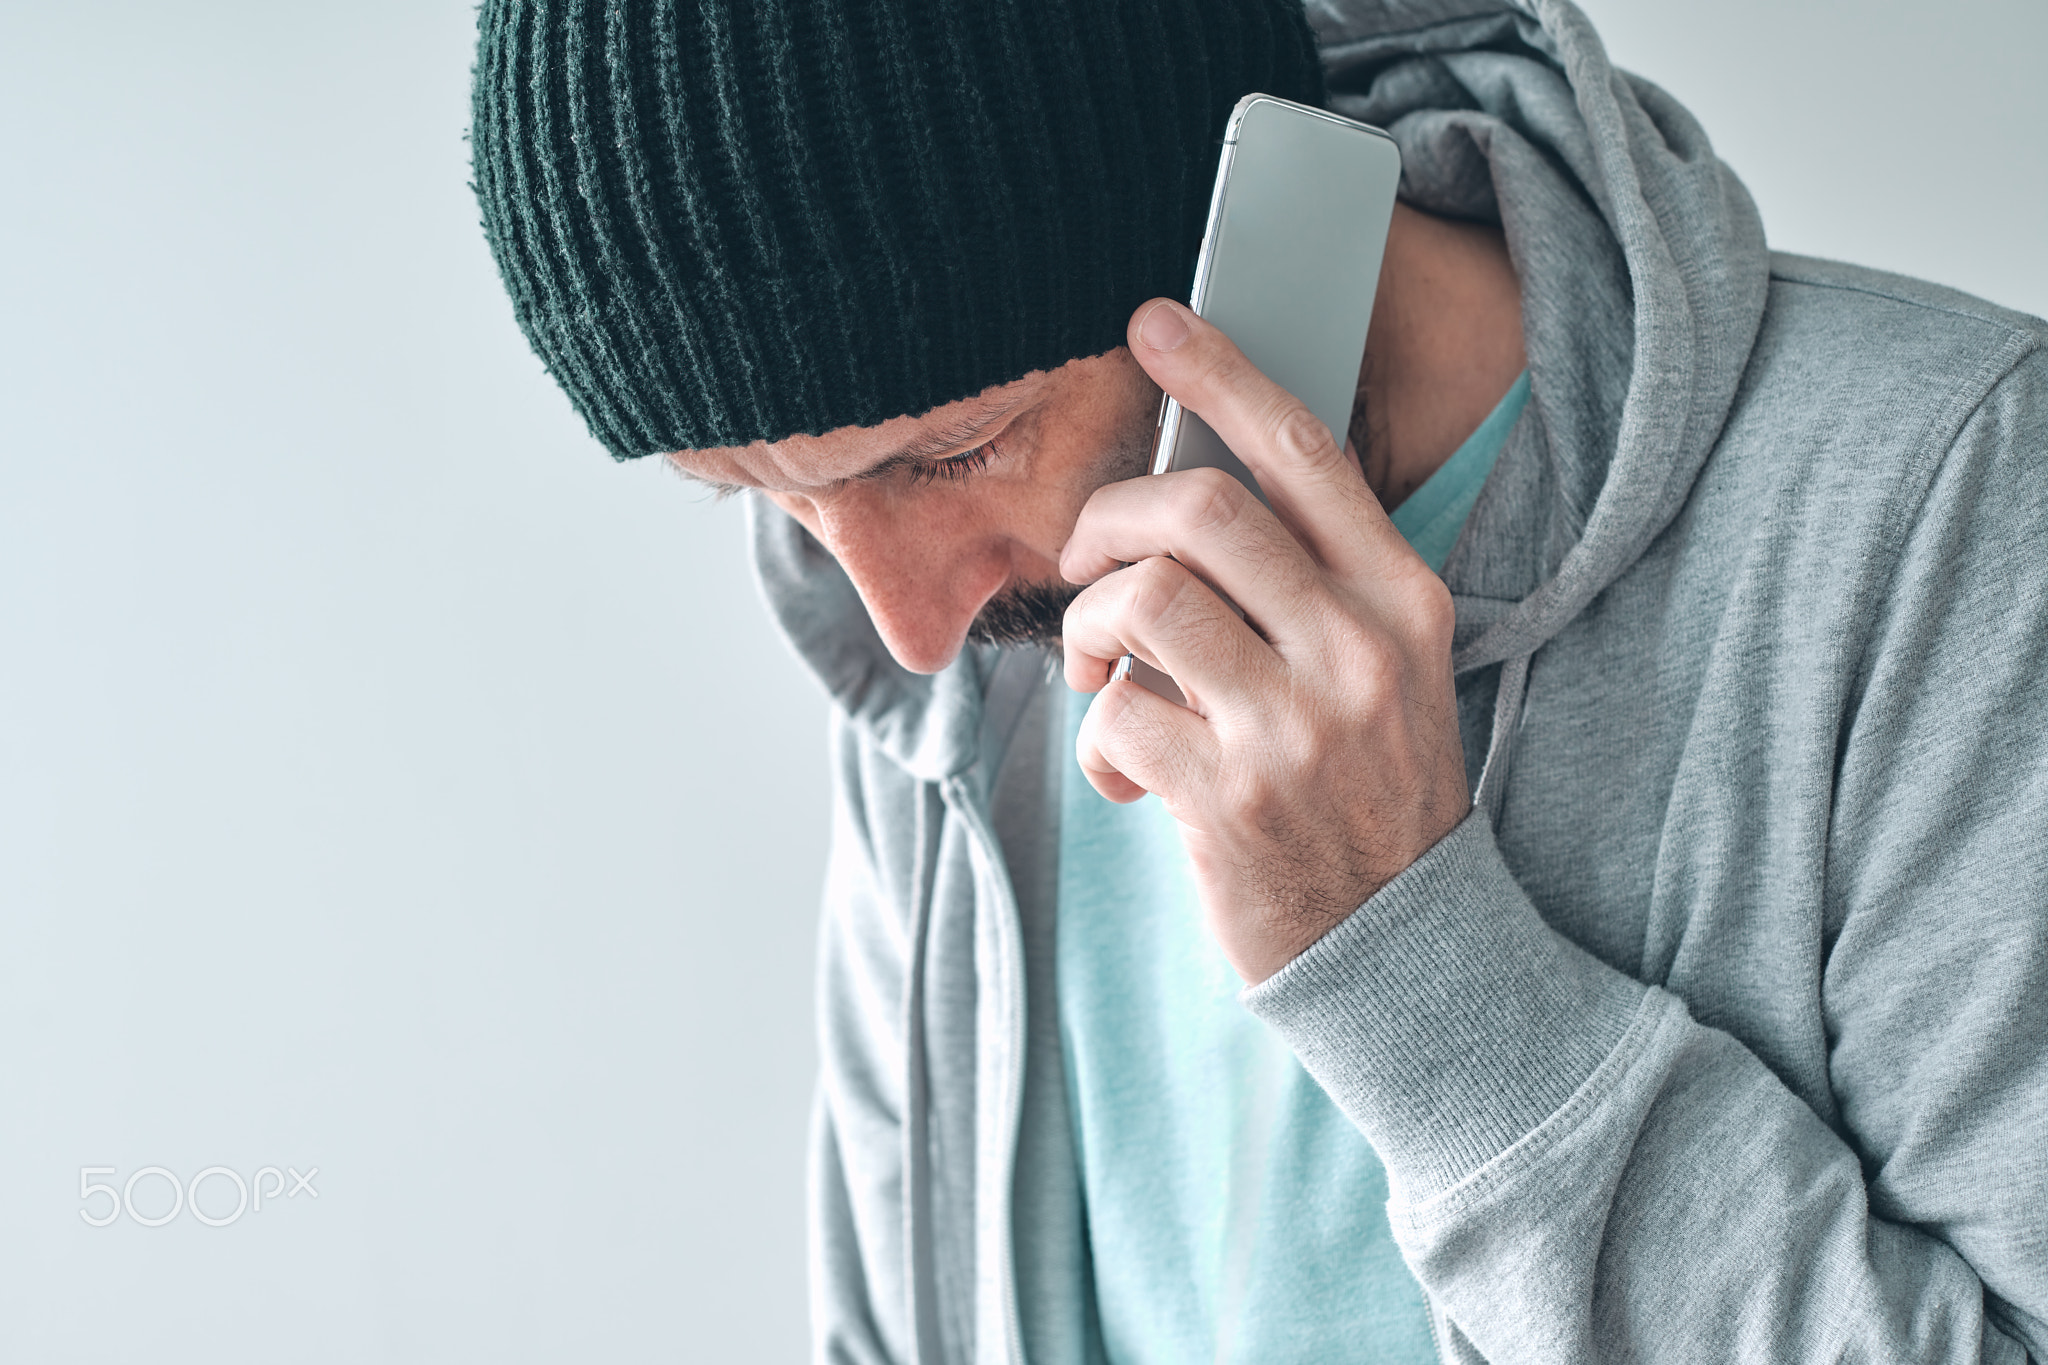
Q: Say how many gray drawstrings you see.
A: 2